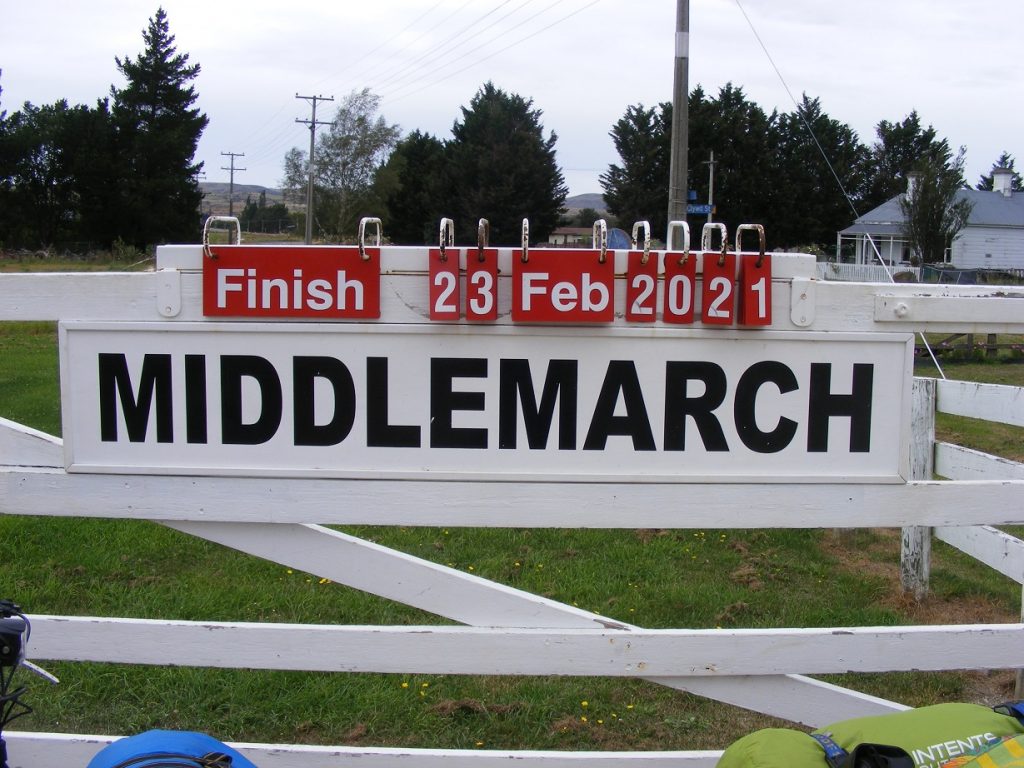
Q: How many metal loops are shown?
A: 10